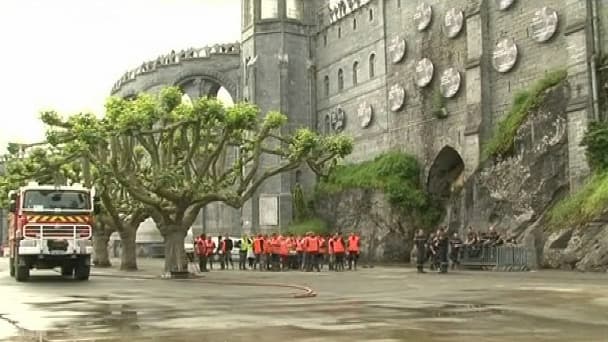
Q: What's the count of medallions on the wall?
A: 11